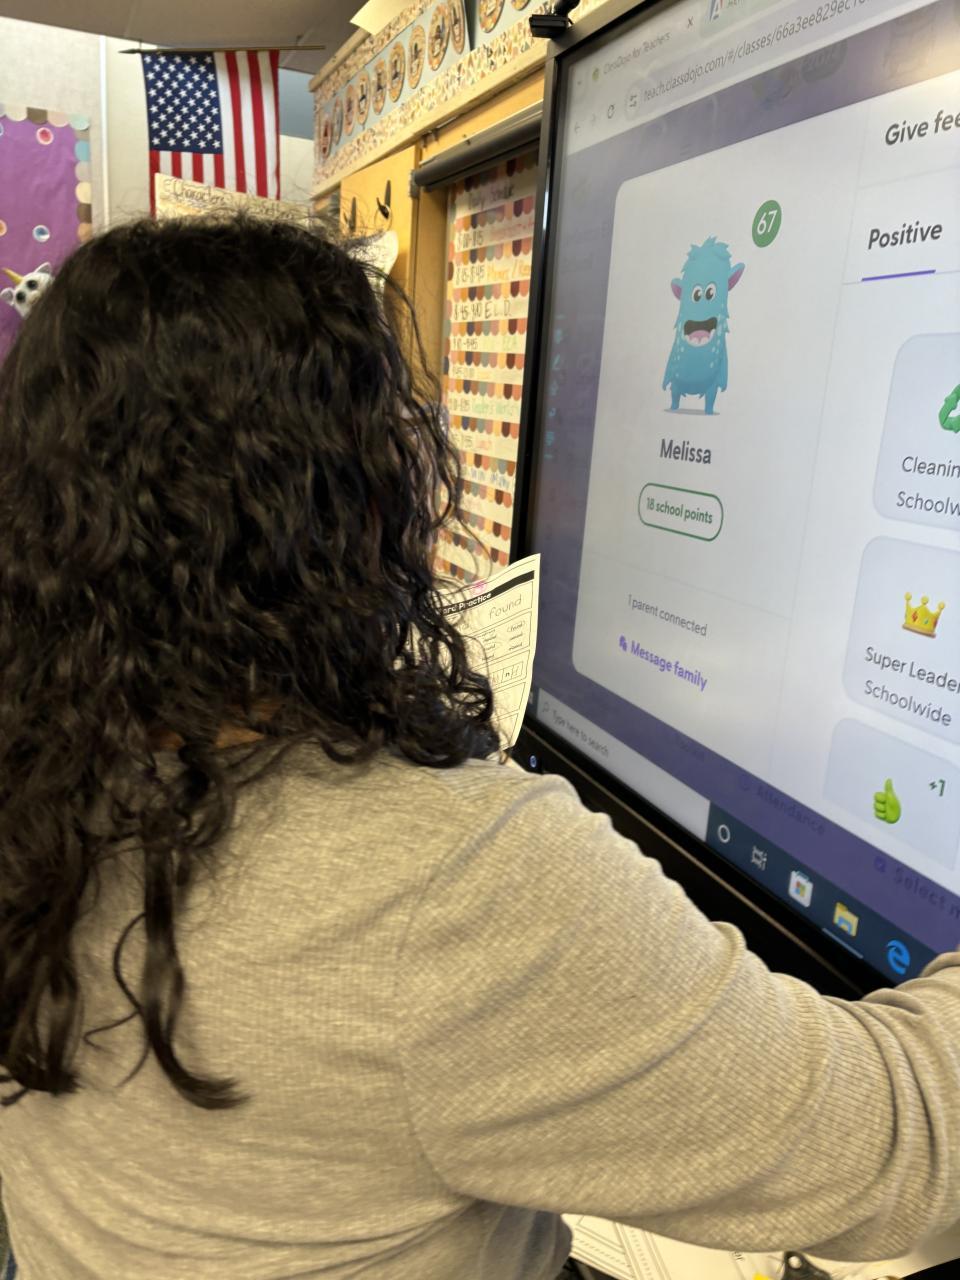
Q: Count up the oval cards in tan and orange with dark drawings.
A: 11